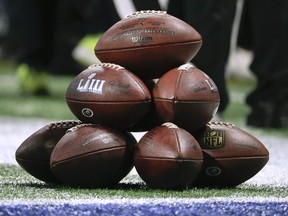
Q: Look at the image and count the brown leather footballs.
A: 7